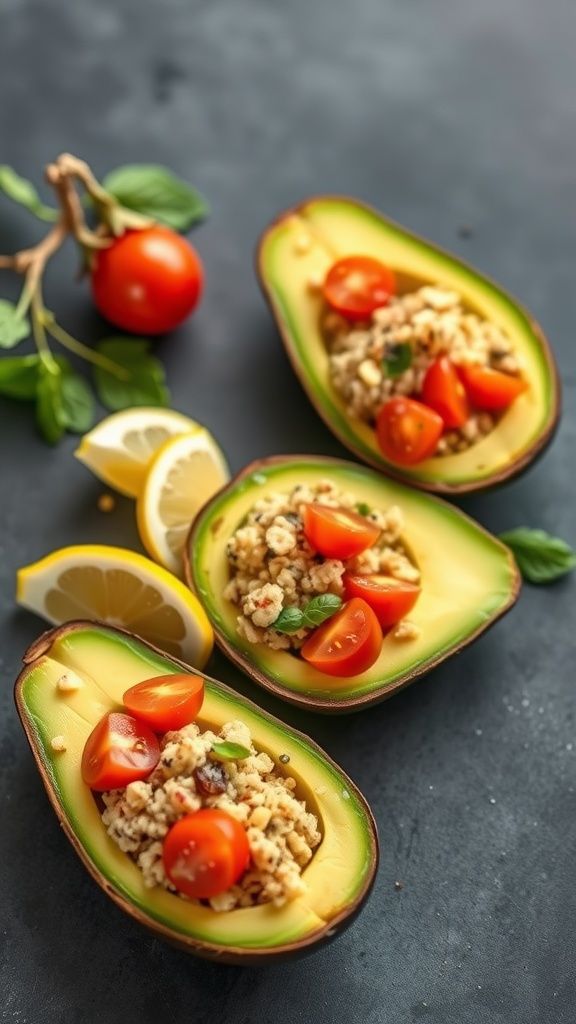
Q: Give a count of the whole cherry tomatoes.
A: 1